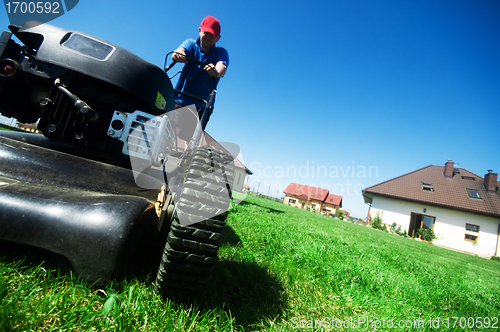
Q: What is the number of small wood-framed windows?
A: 2